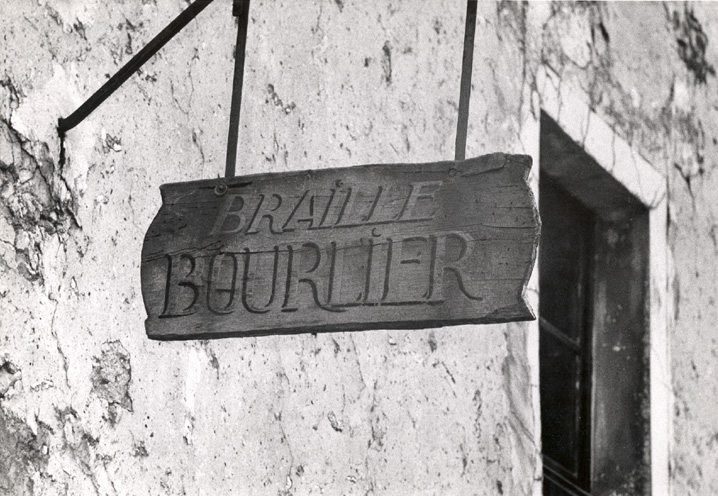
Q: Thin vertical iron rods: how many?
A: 2